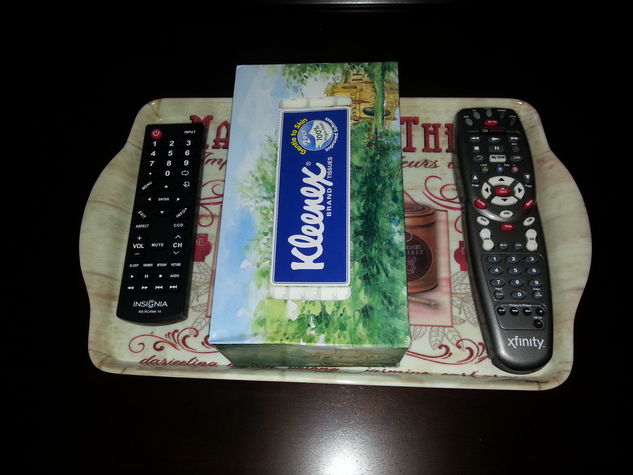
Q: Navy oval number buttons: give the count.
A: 10